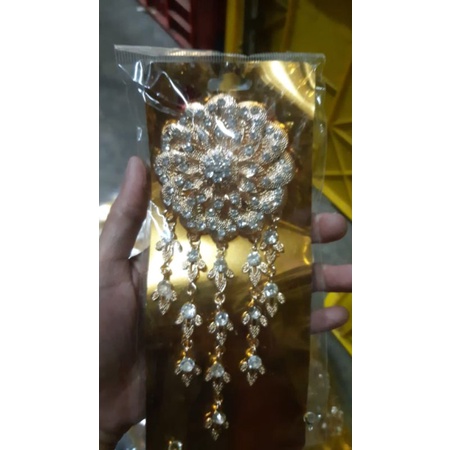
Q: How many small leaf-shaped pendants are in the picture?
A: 14